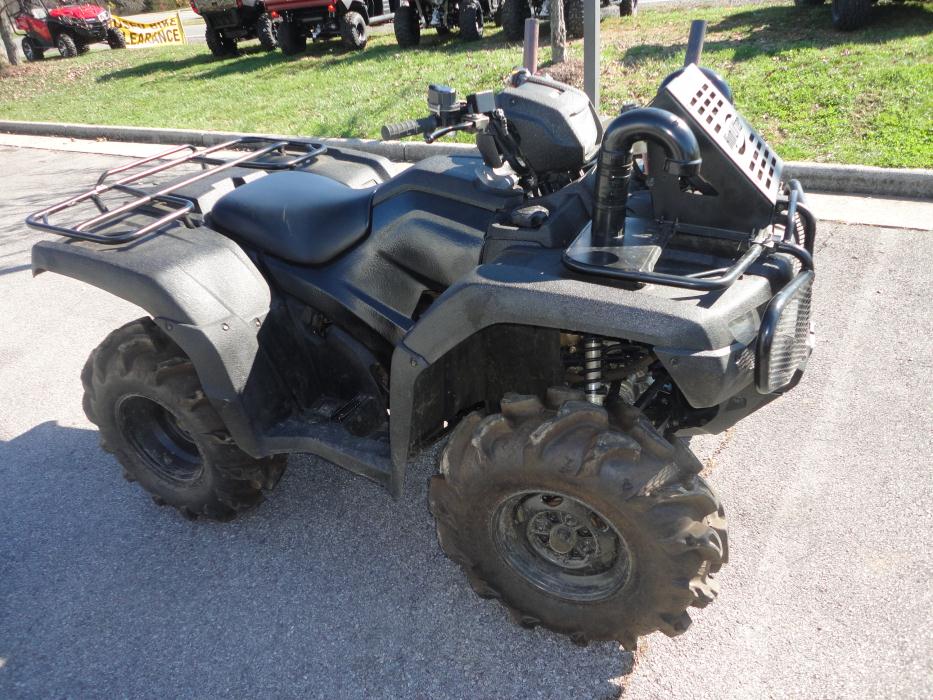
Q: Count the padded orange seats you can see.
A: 0